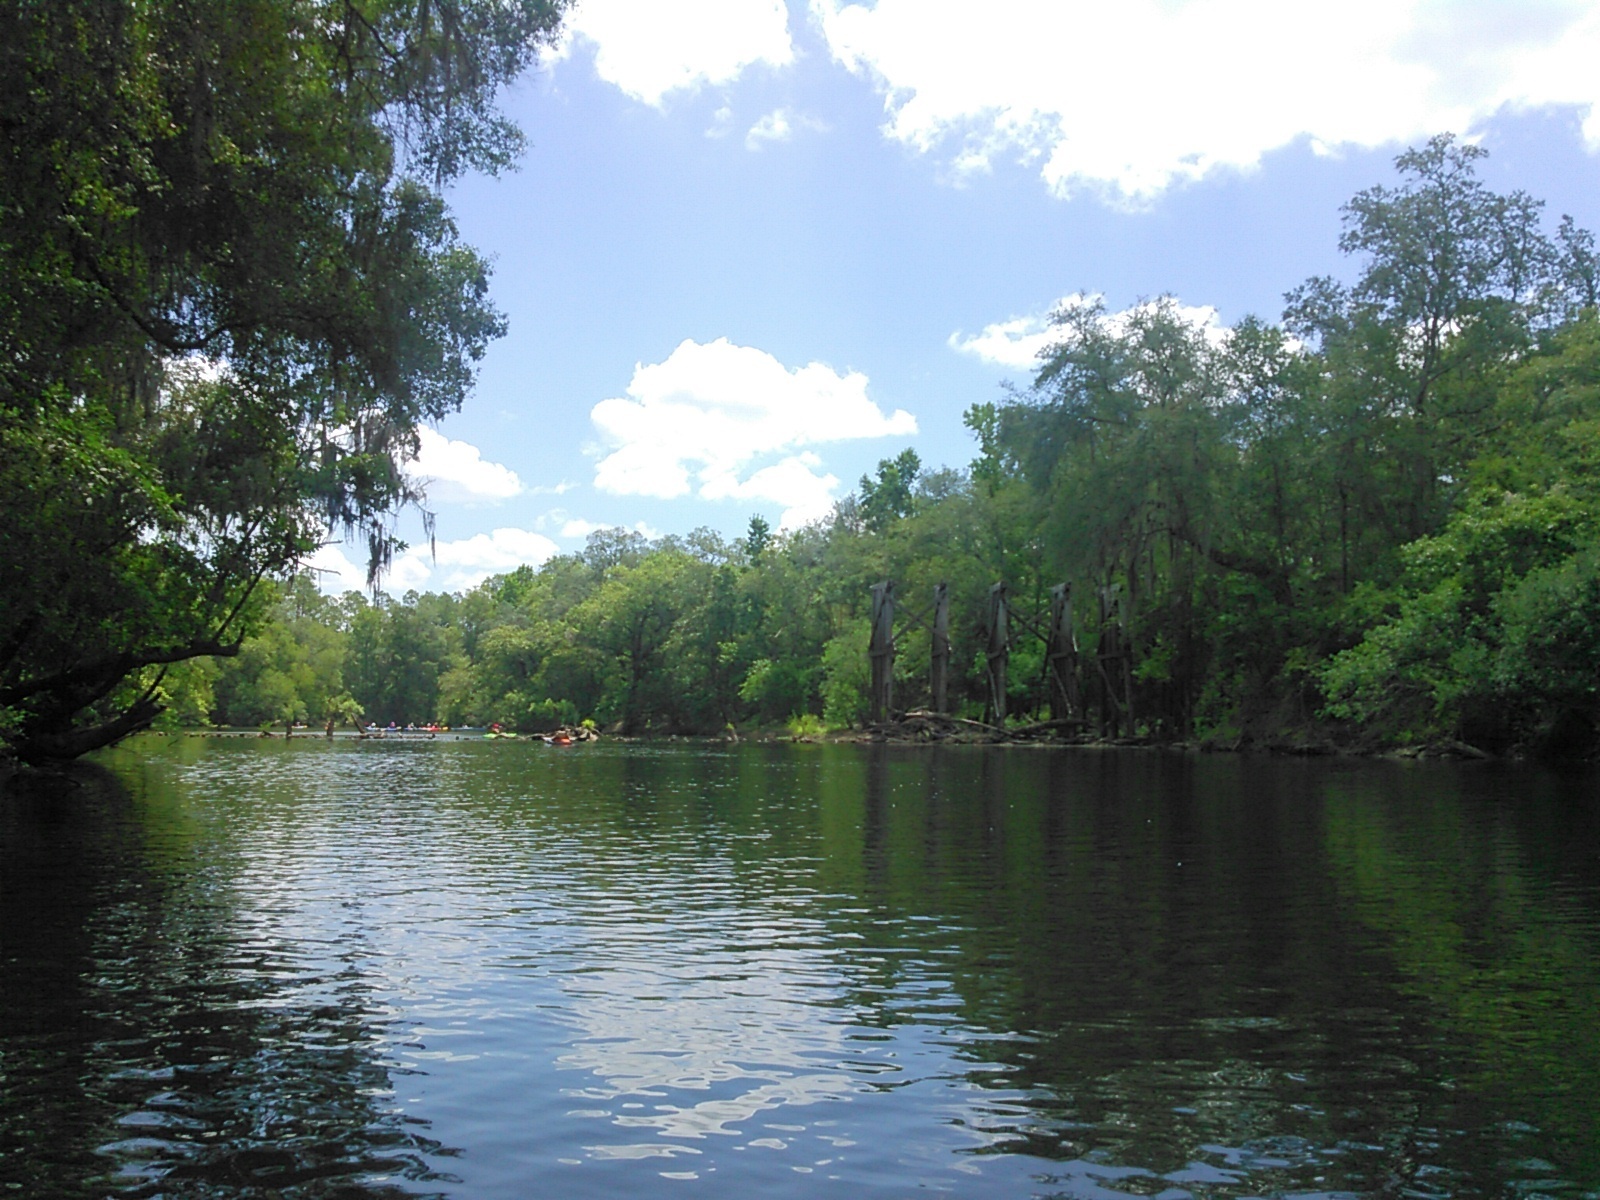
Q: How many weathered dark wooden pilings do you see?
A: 5